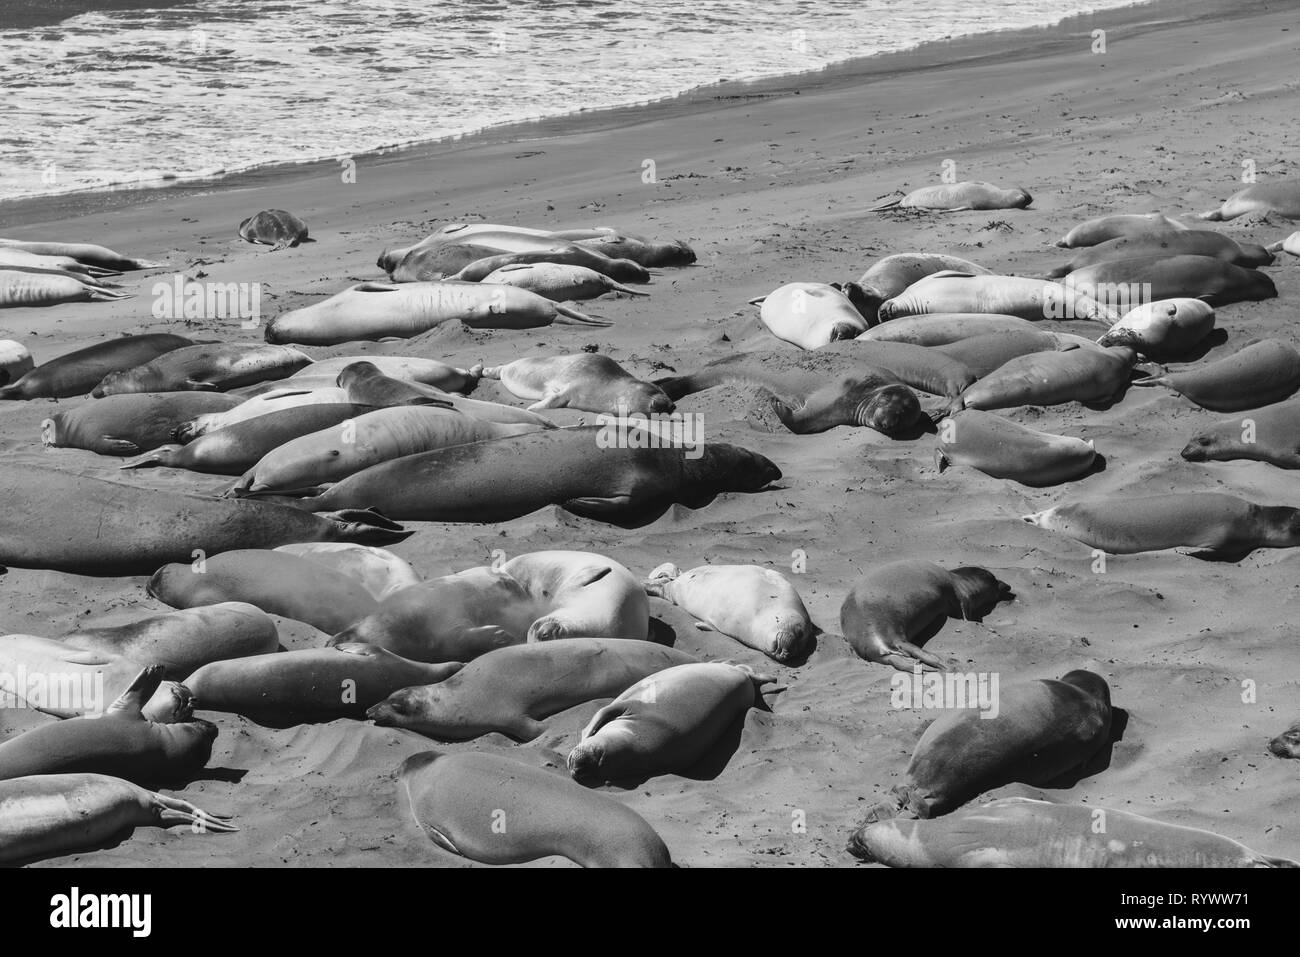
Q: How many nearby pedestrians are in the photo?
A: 0